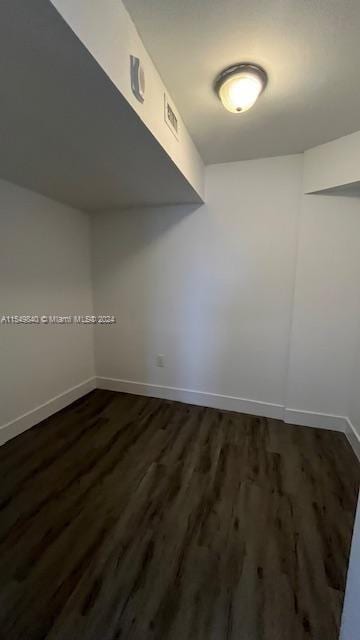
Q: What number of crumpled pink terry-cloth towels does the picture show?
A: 0